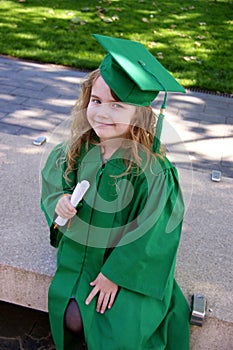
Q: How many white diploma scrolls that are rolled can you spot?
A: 1